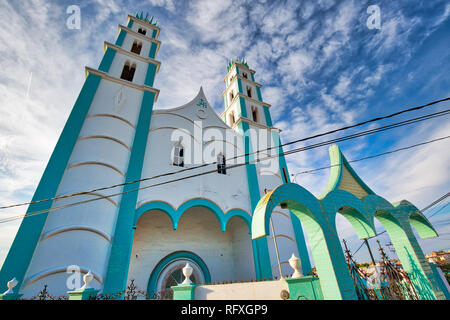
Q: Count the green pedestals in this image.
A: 4